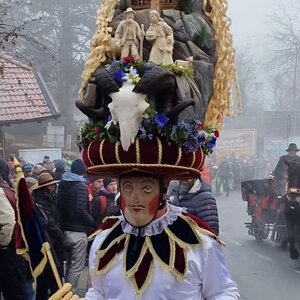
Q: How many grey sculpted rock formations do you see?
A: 1